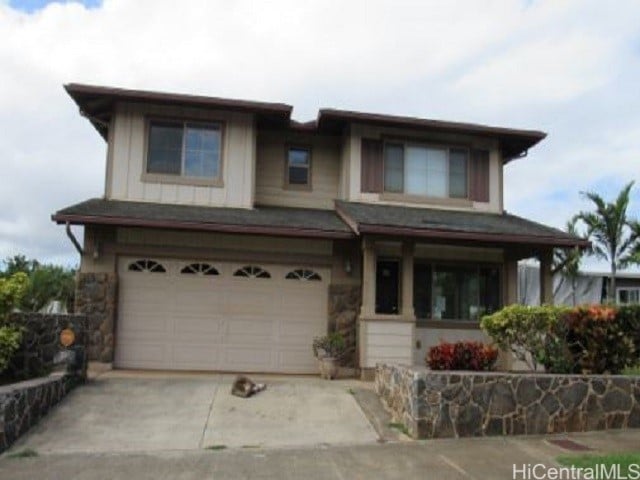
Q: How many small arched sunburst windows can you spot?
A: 4